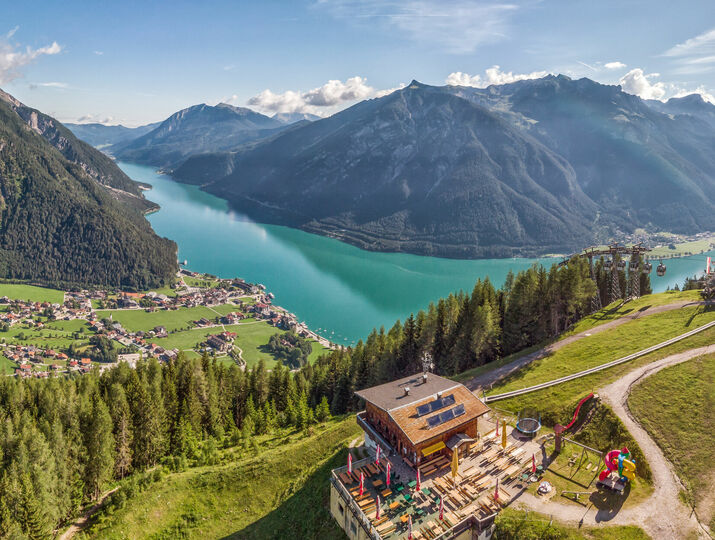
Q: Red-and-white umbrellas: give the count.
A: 11